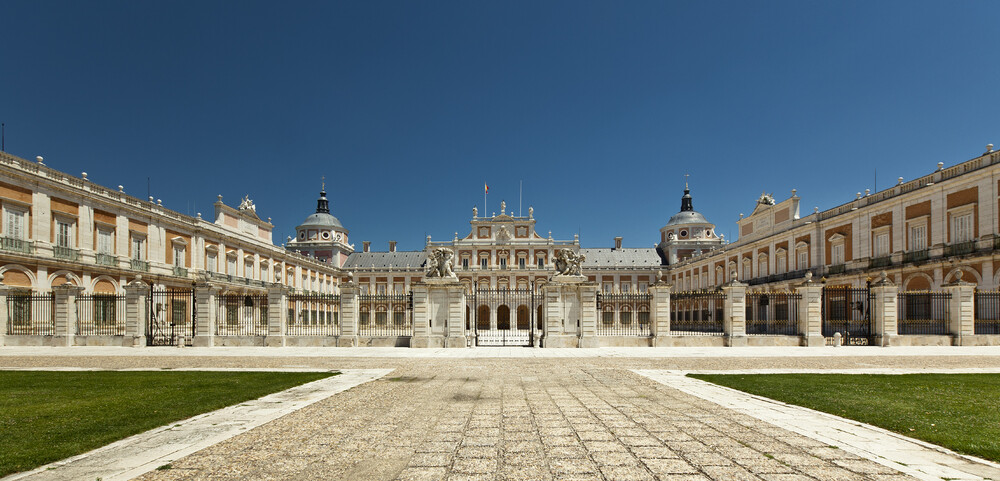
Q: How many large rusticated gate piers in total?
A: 2